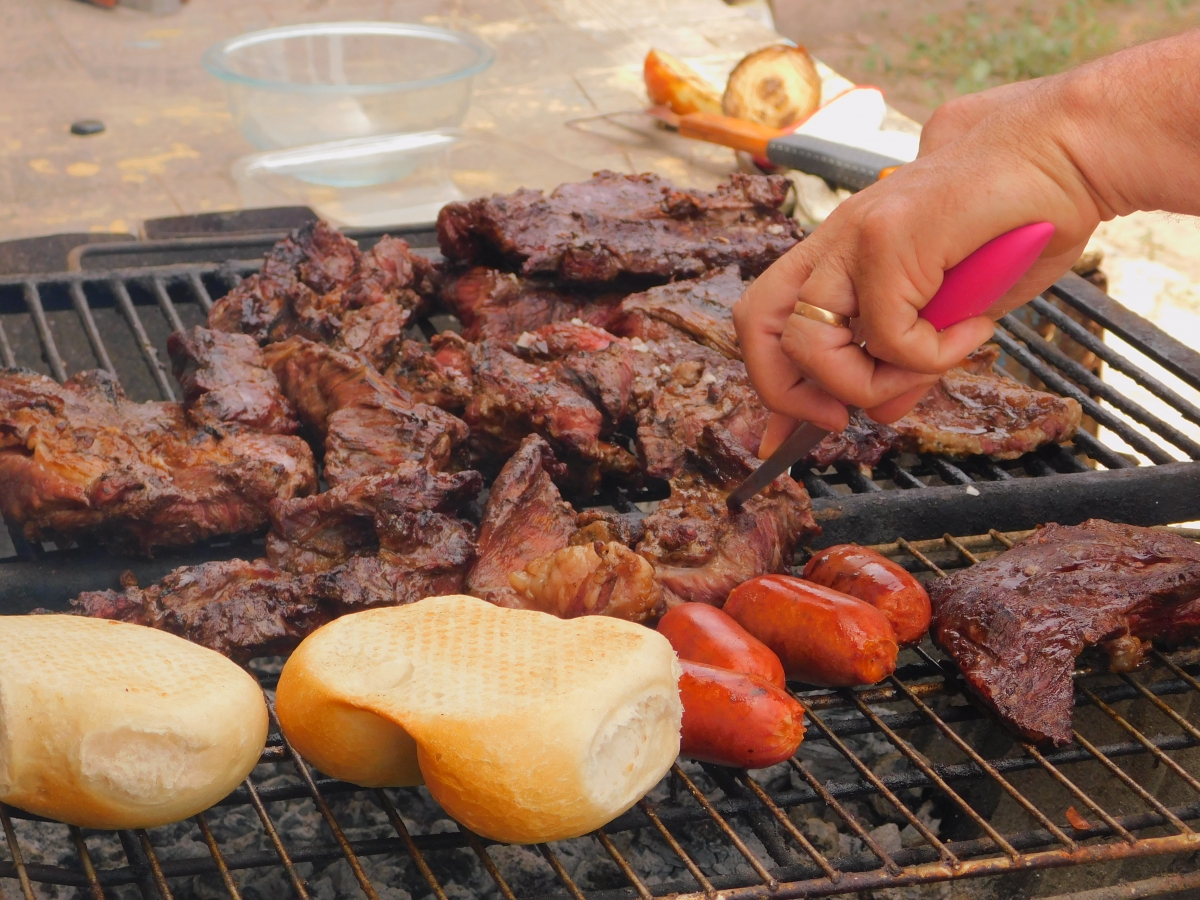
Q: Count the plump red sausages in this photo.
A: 4